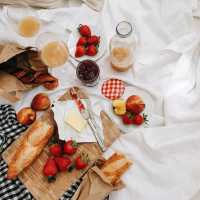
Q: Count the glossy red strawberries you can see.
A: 12